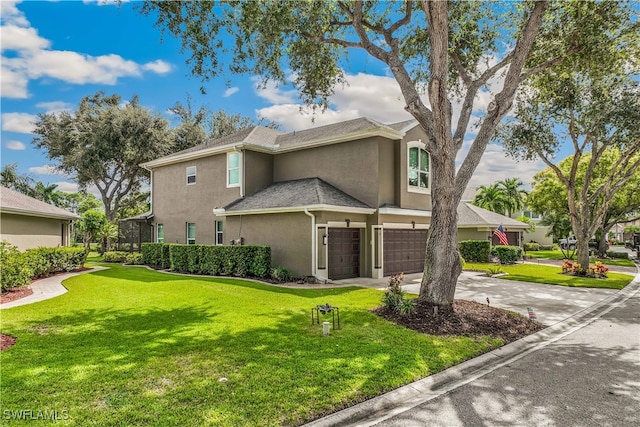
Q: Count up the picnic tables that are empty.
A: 0